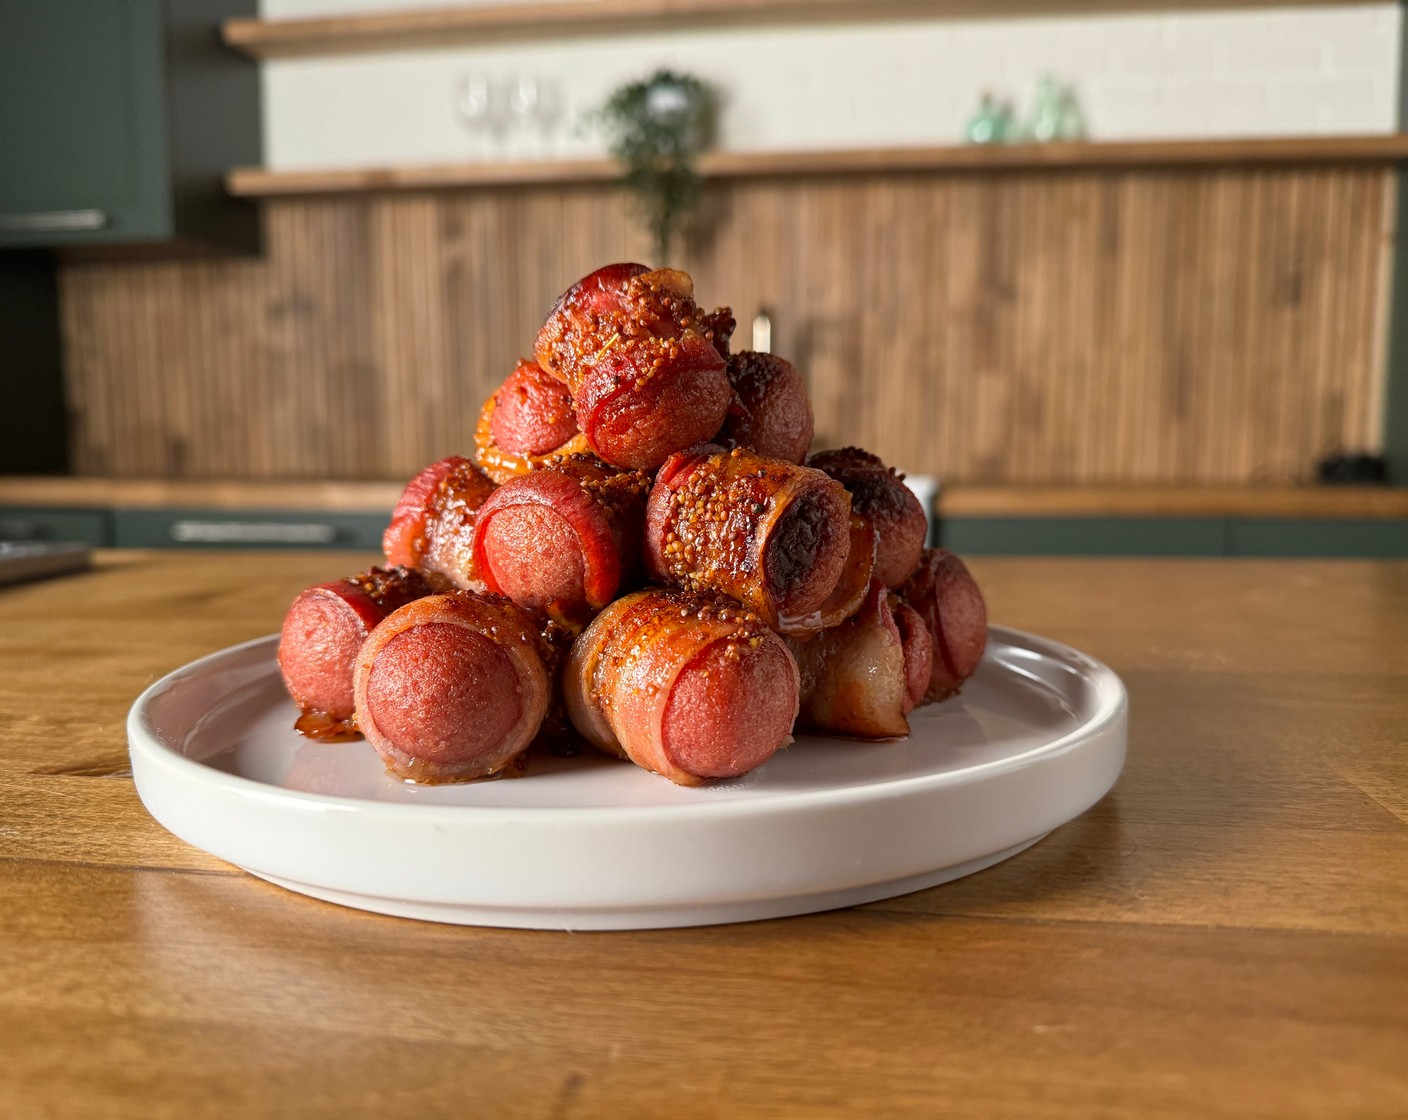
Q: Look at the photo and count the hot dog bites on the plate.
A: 12